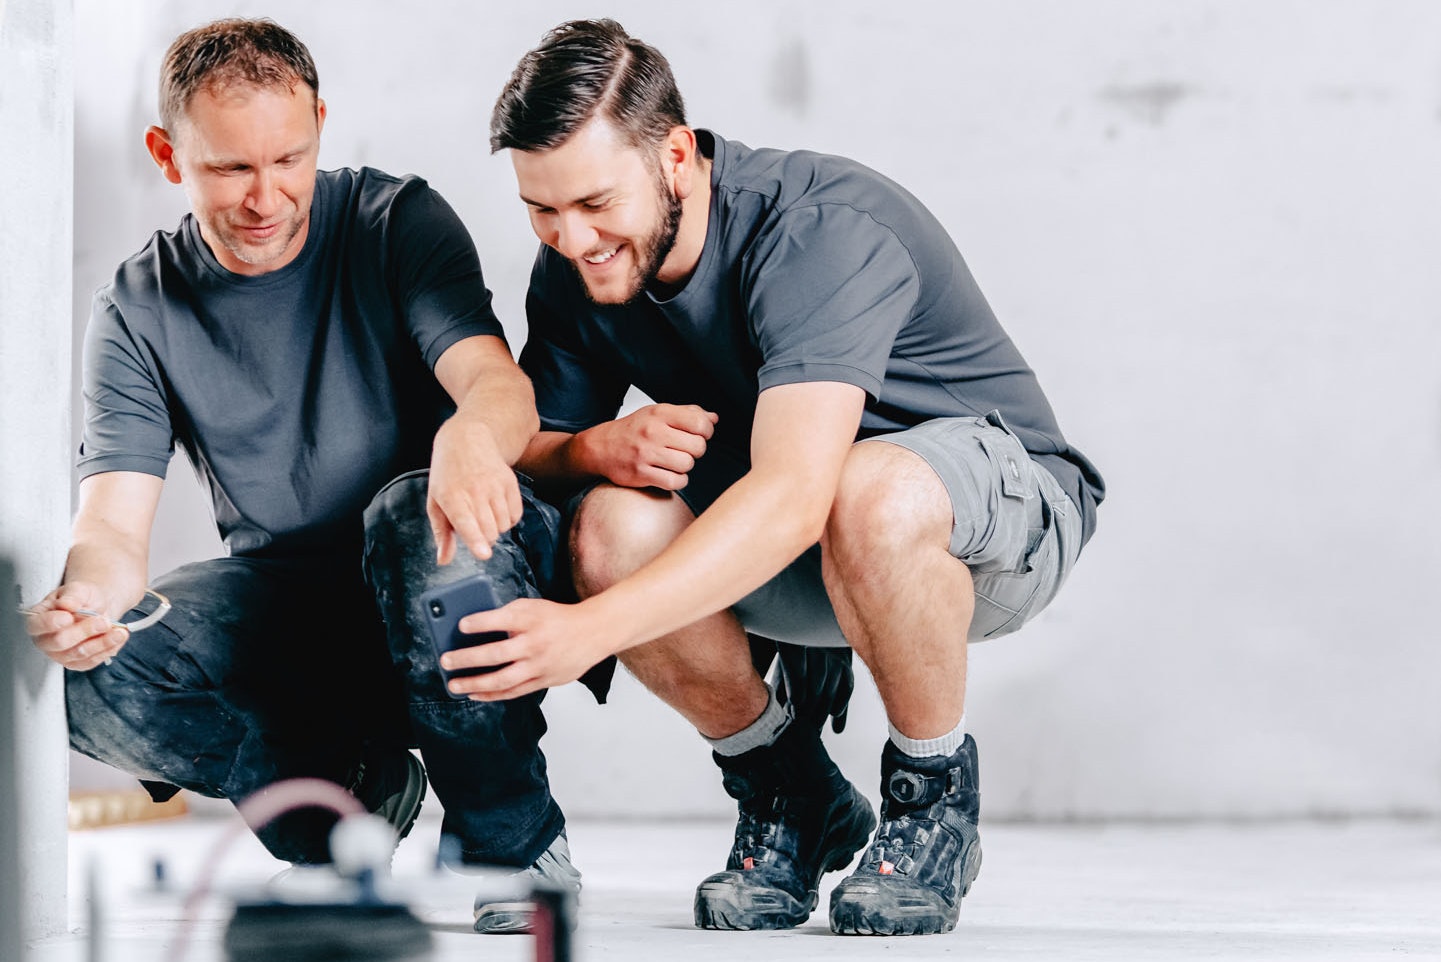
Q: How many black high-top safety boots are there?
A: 2